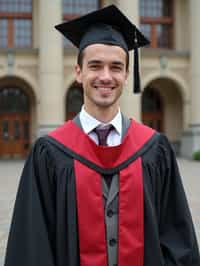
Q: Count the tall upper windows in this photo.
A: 3